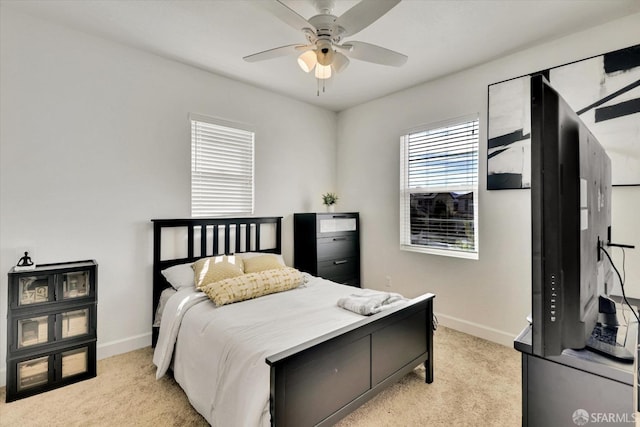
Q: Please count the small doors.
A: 6